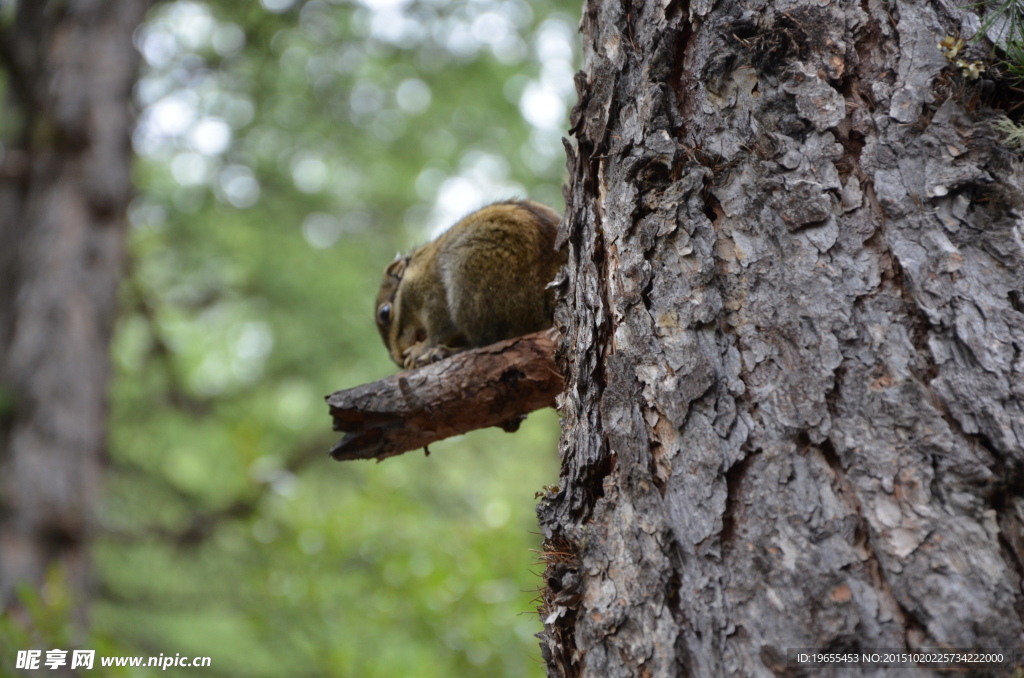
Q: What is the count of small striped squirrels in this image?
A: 1